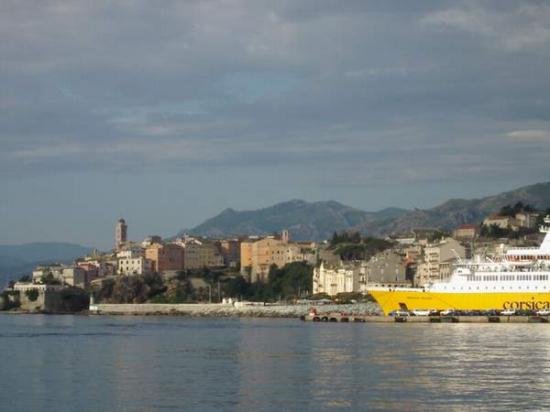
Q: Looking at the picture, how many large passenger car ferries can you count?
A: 1